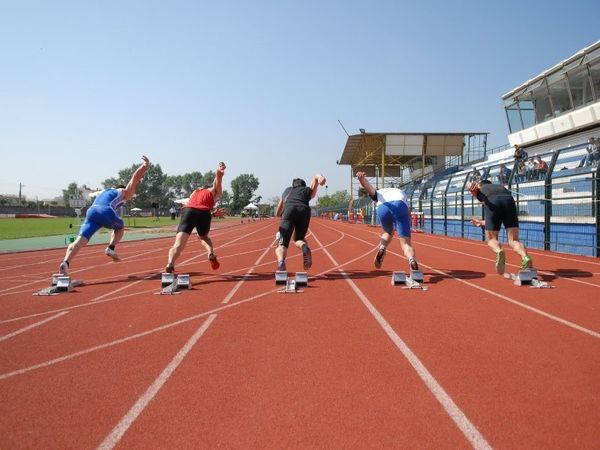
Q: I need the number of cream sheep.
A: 0